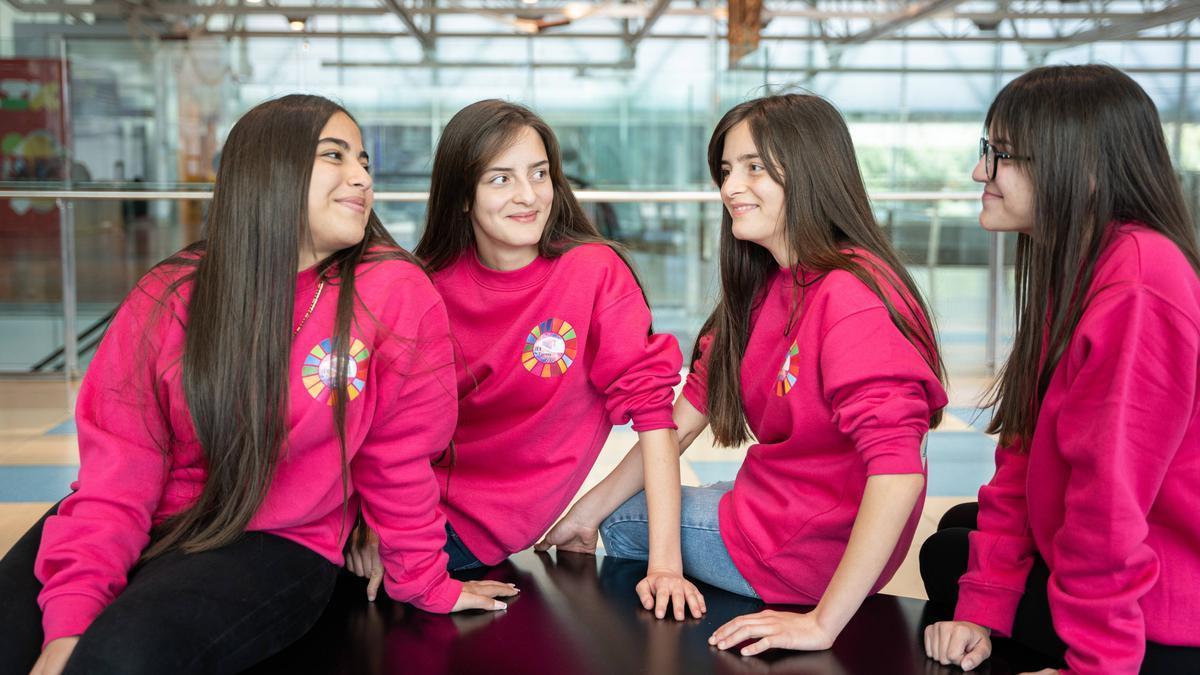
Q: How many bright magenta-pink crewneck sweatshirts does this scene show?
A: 4